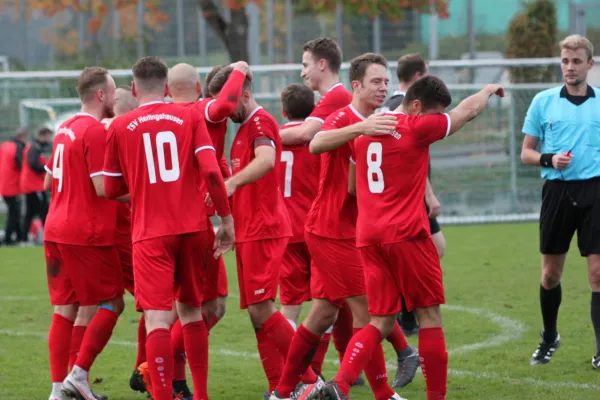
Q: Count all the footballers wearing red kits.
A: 10